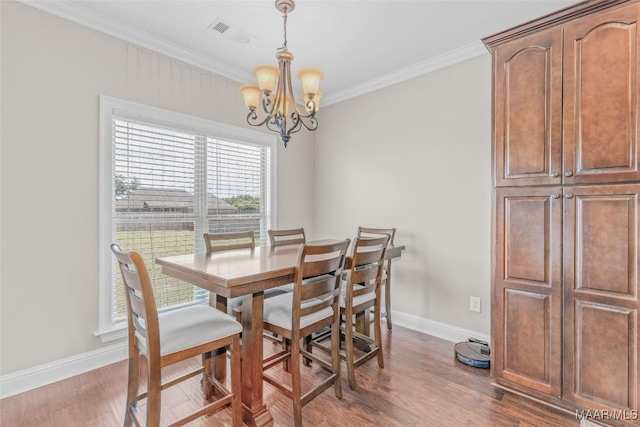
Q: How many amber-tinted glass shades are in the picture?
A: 5